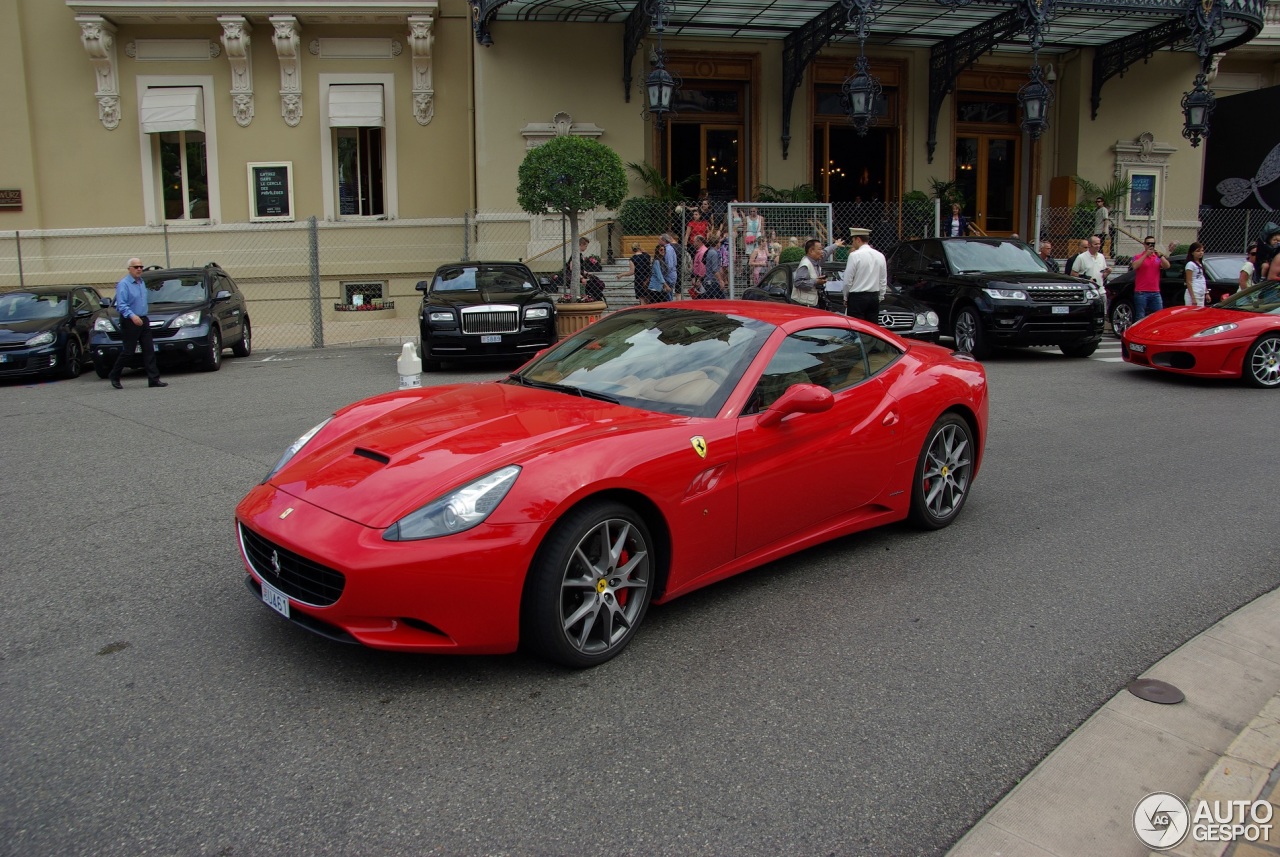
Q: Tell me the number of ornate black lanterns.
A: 4